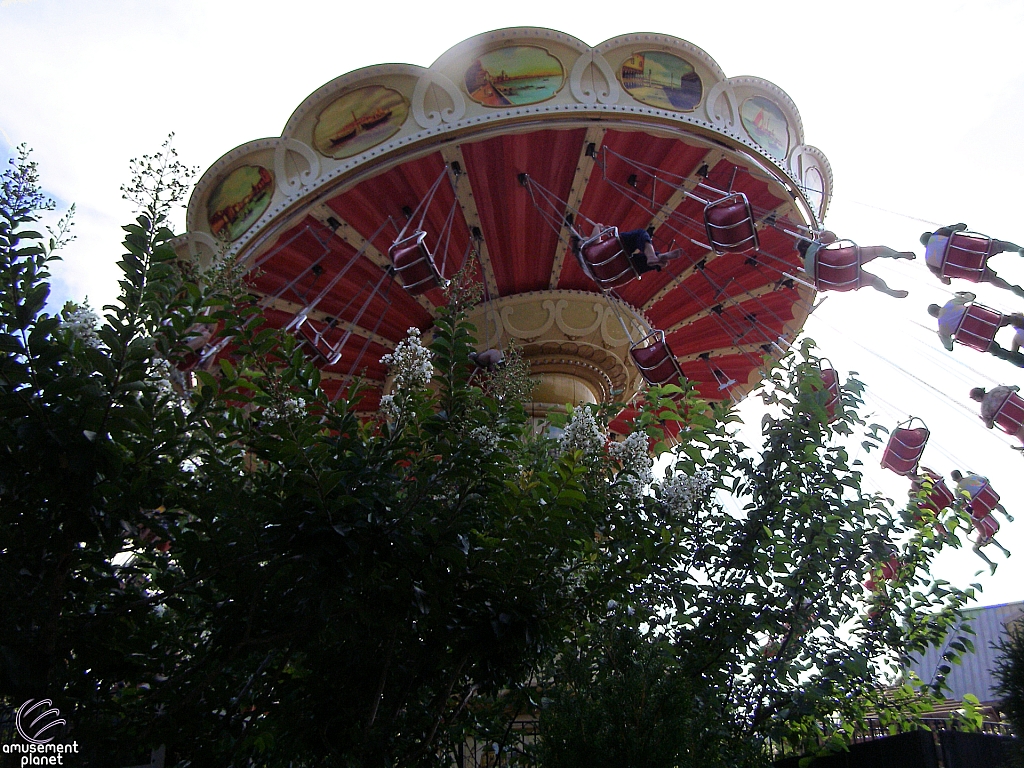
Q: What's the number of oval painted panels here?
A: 6